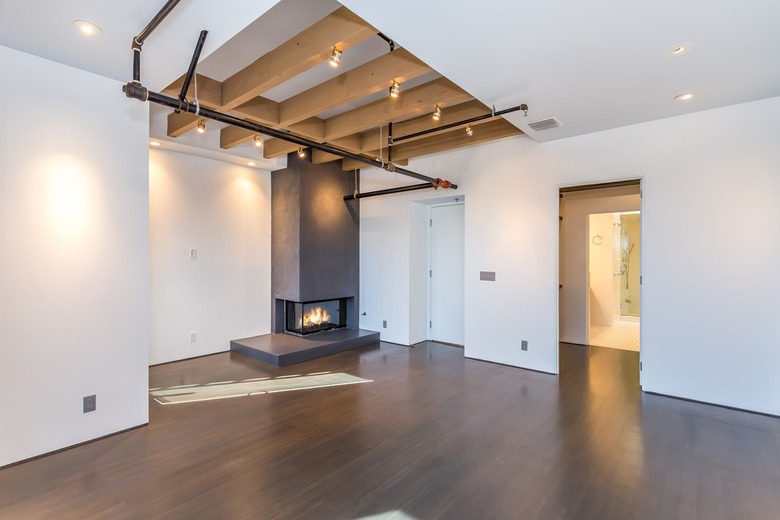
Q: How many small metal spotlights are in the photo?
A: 7